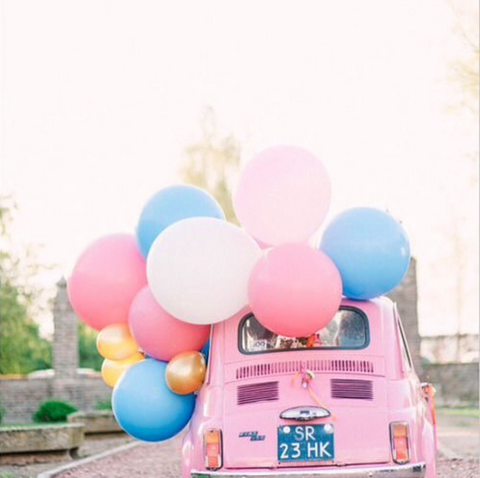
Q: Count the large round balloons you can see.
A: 8